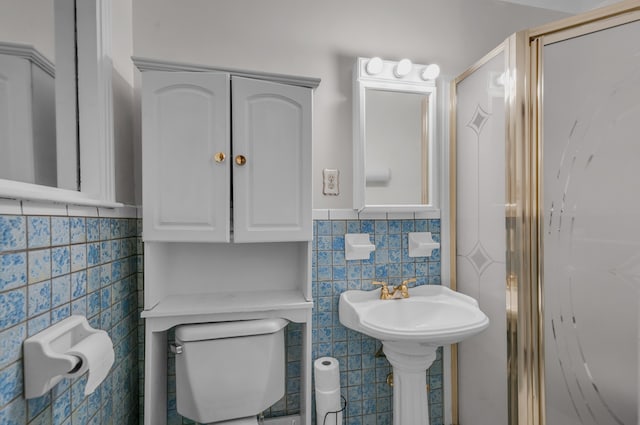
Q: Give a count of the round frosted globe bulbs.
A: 3